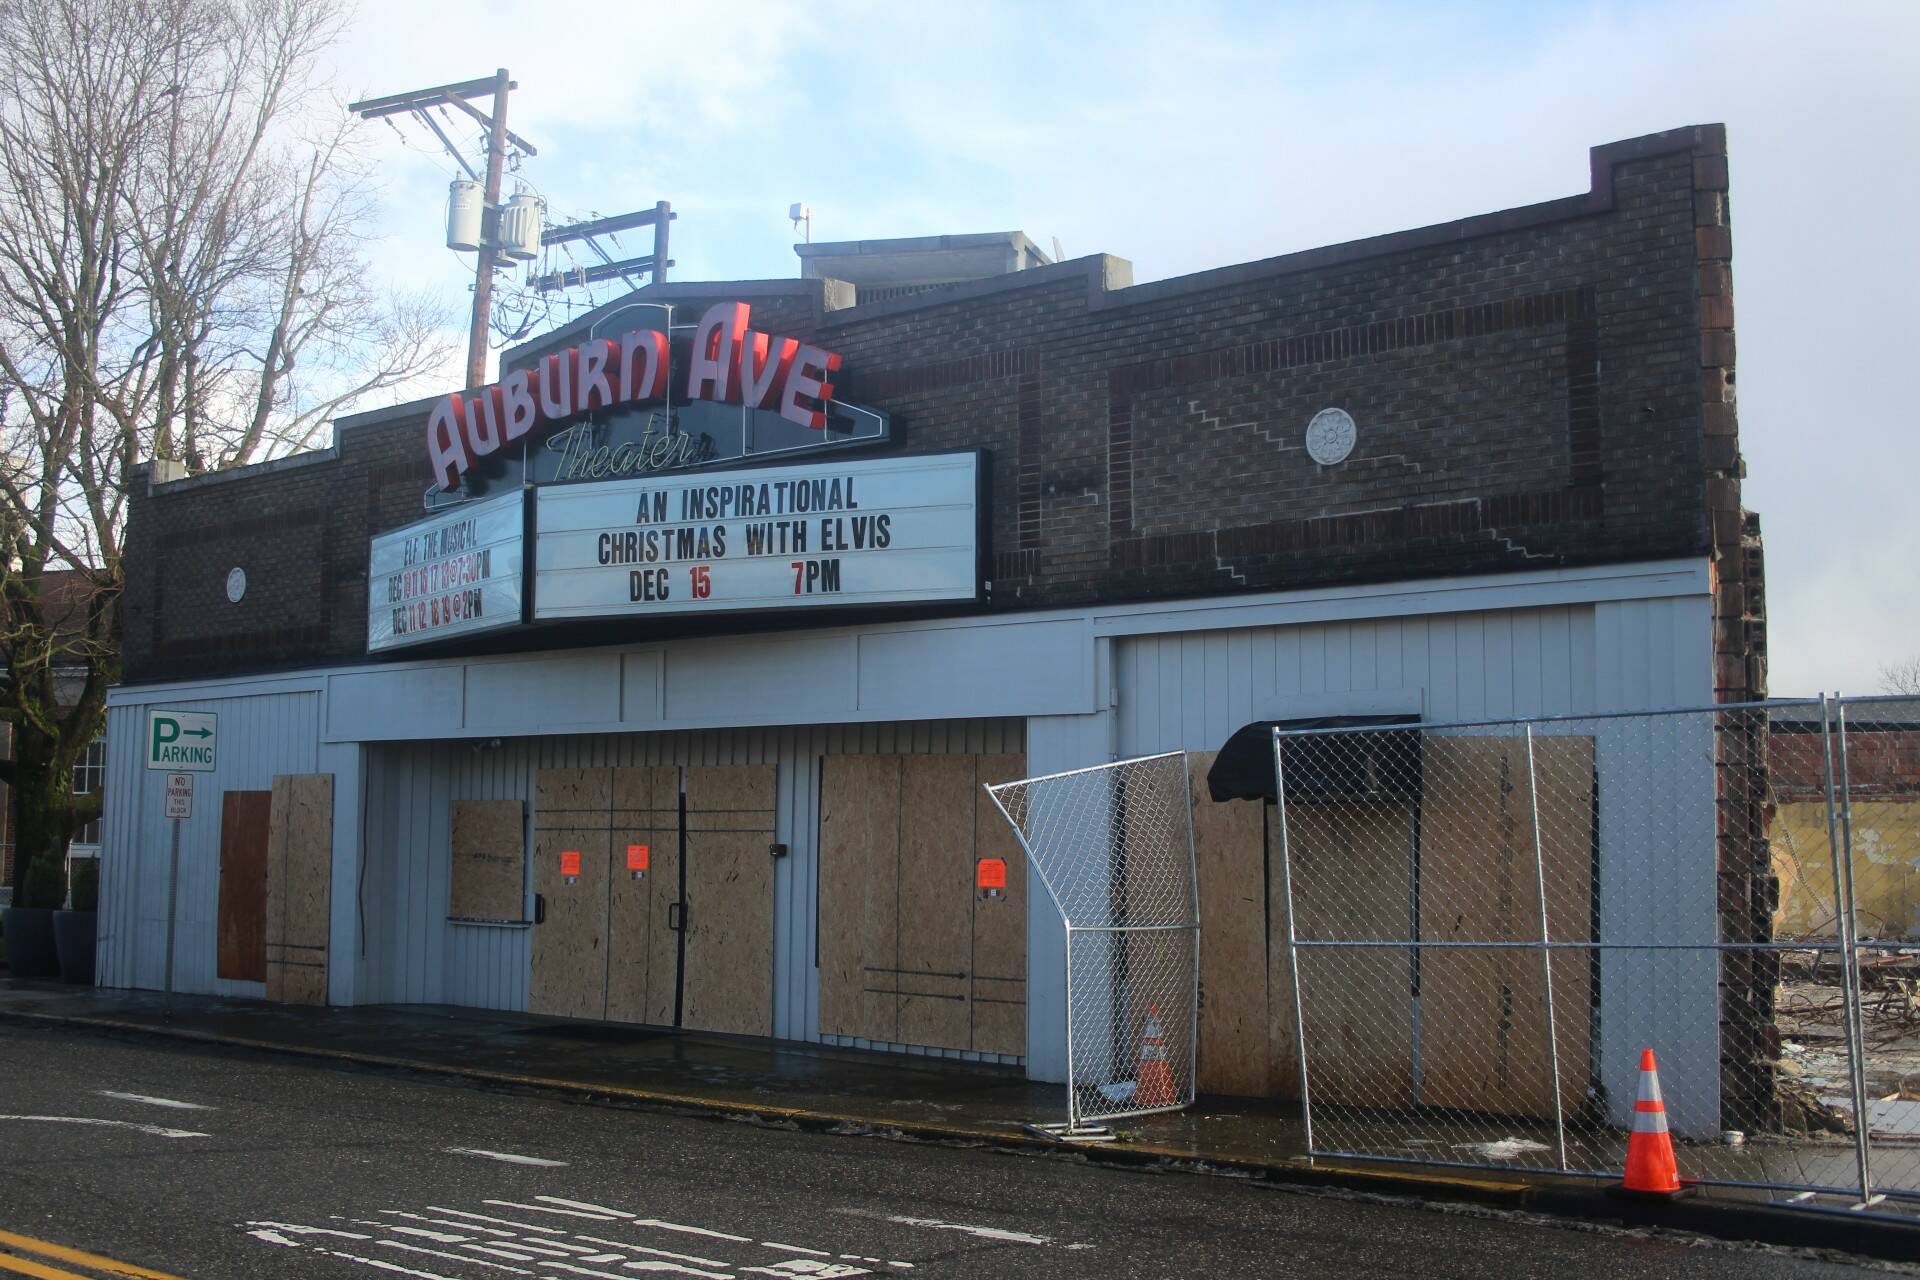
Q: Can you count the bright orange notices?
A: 3